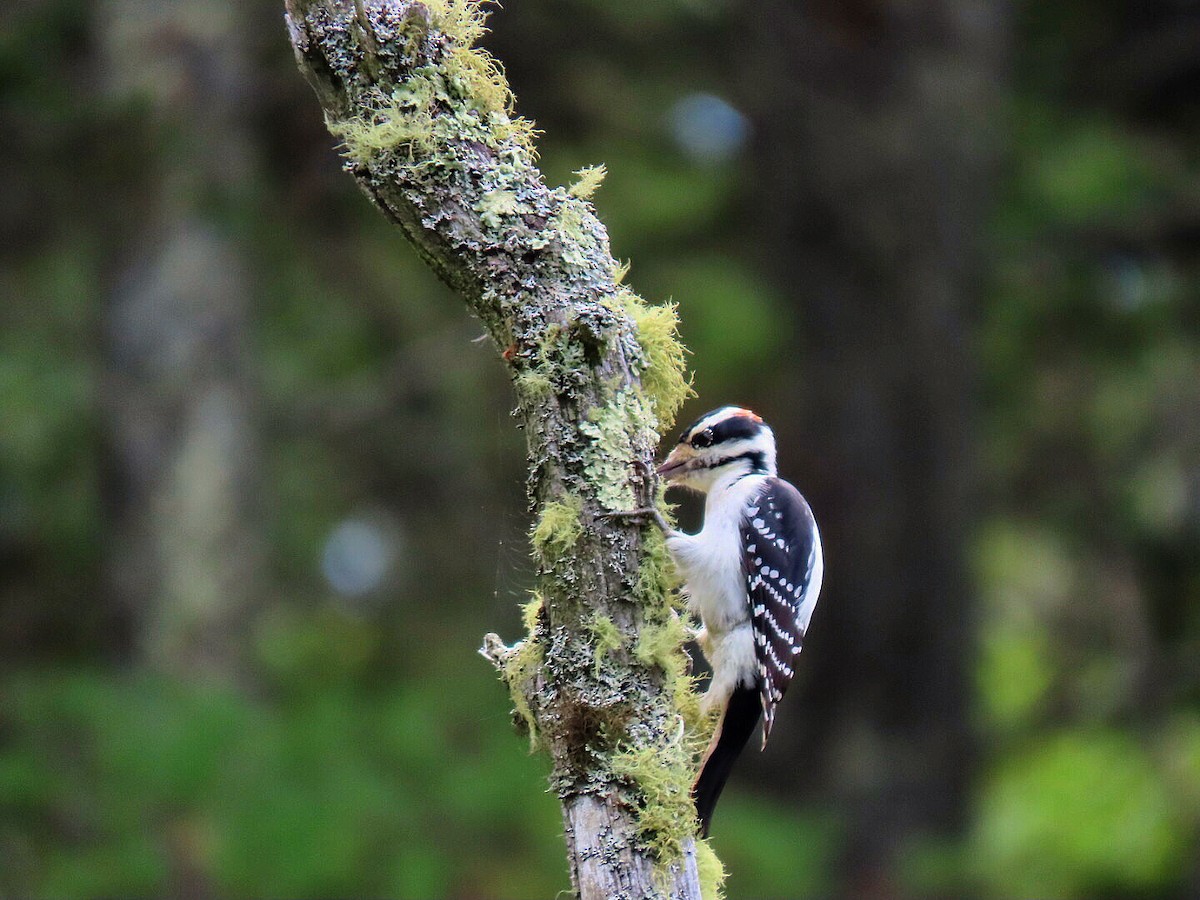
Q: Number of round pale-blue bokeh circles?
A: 2